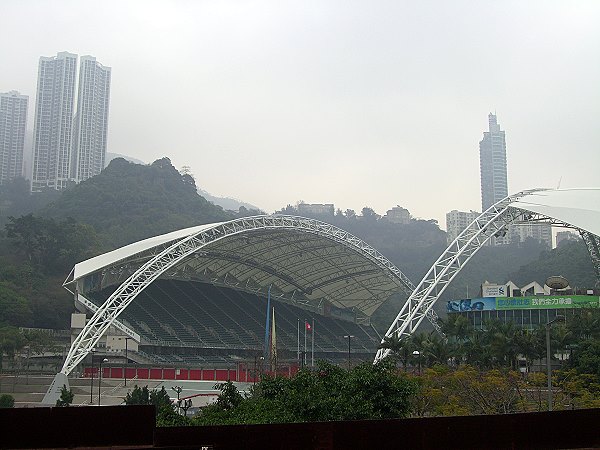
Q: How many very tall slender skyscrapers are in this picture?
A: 4